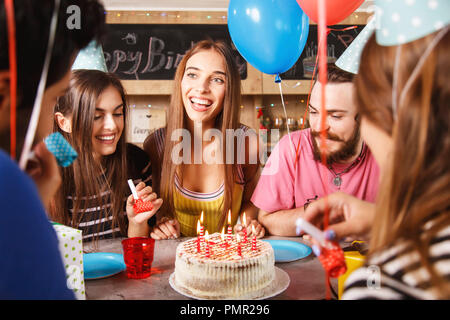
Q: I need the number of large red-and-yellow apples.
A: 0